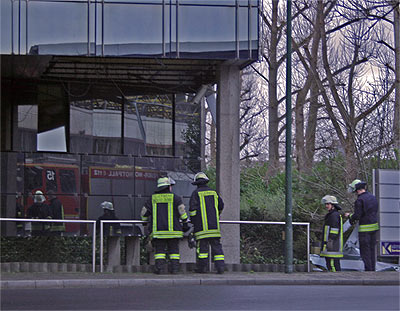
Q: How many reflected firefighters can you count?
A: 3